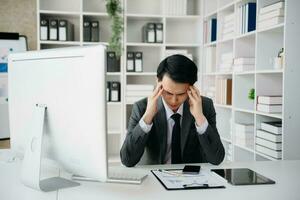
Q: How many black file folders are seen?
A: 12